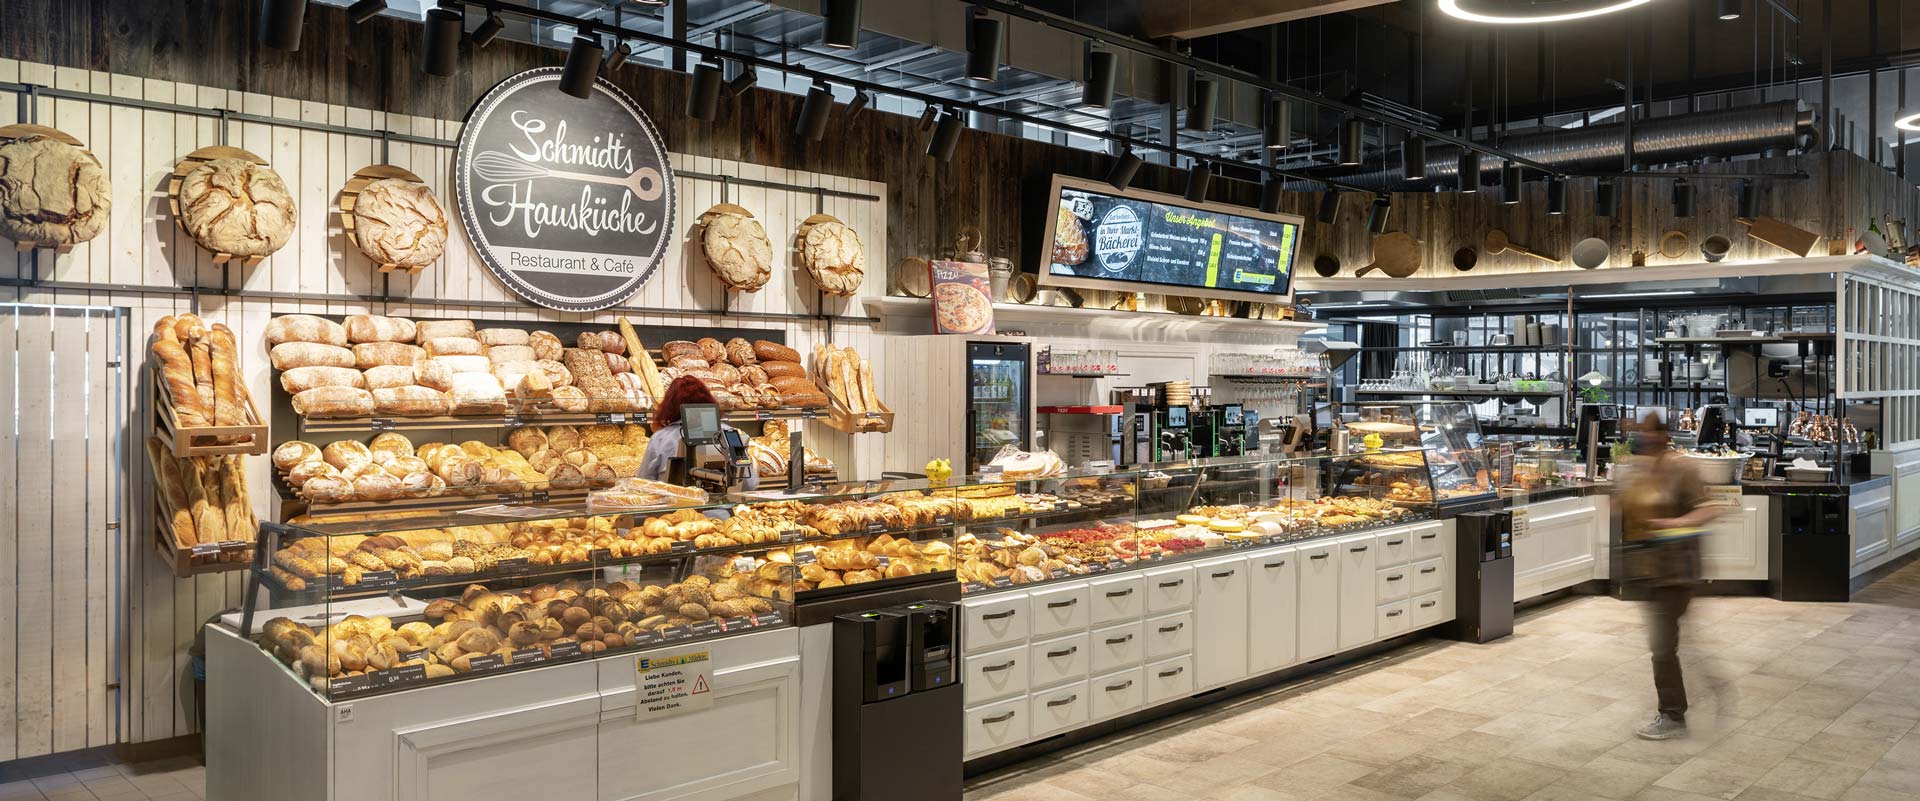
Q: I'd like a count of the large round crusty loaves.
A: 5